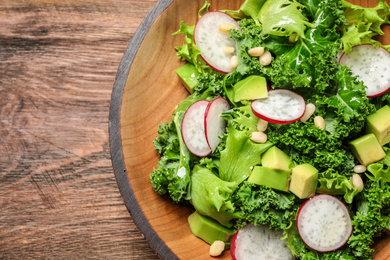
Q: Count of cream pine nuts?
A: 12